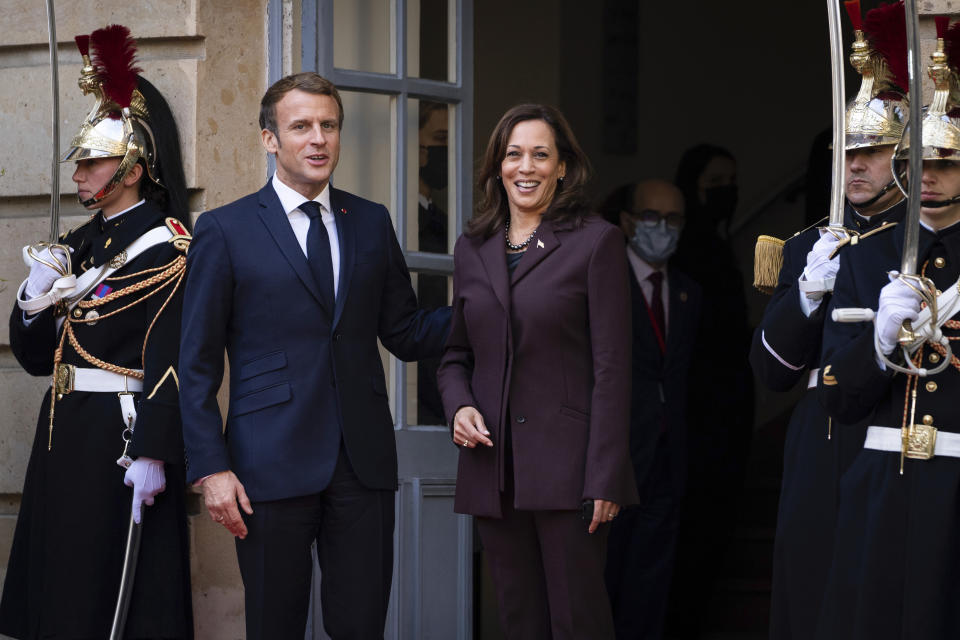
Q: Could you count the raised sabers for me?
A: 3